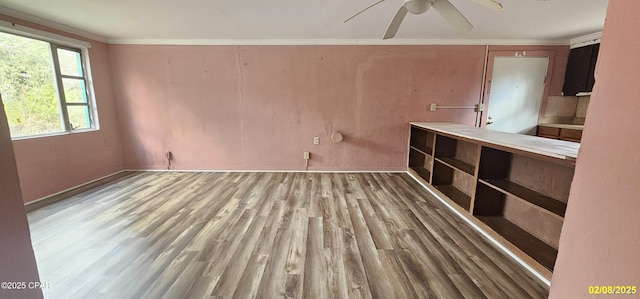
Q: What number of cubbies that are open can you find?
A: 6